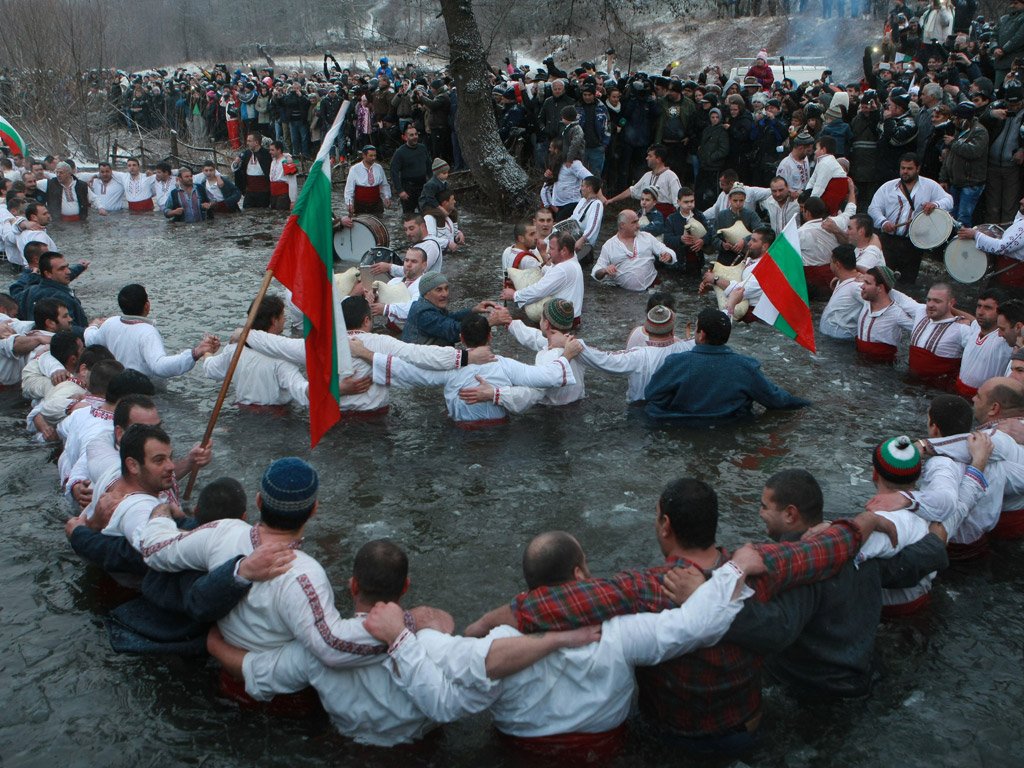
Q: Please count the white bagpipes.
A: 7